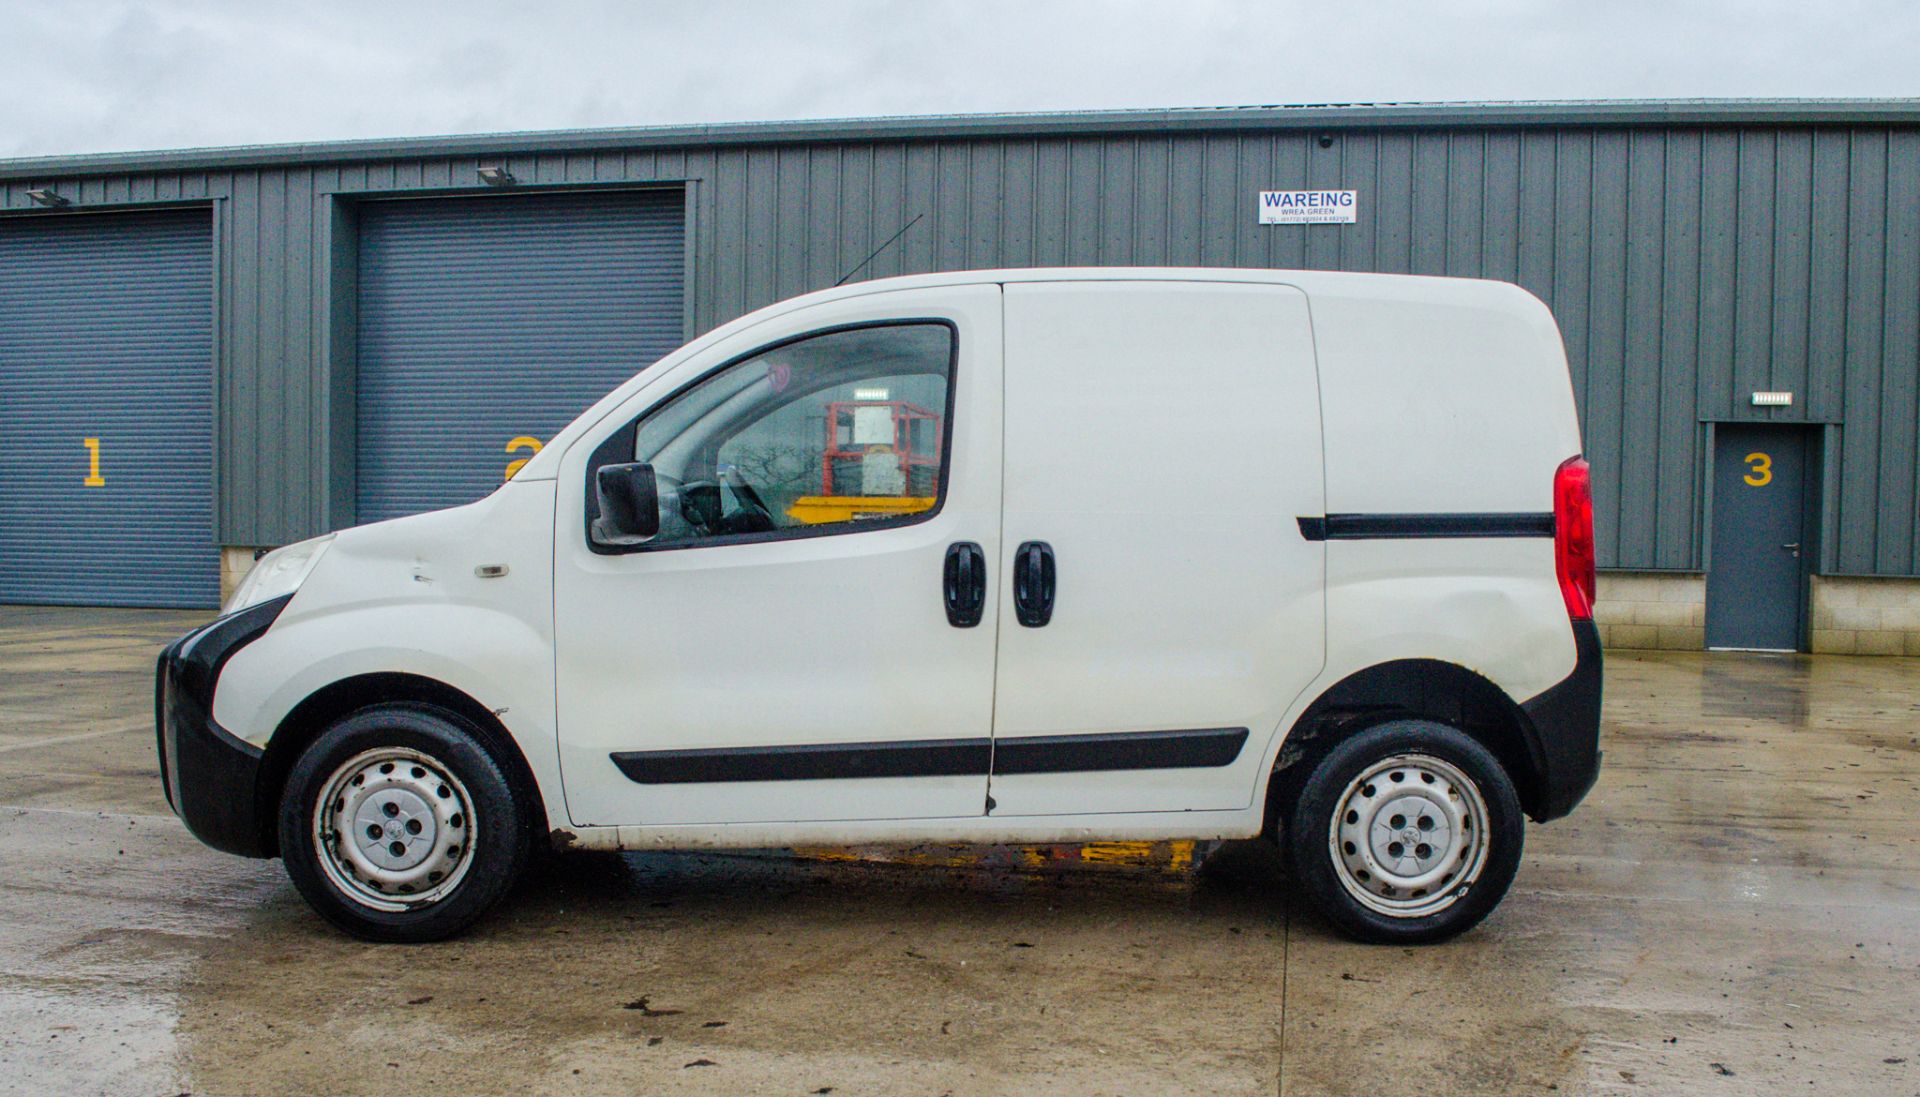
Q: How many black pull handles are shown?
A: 2